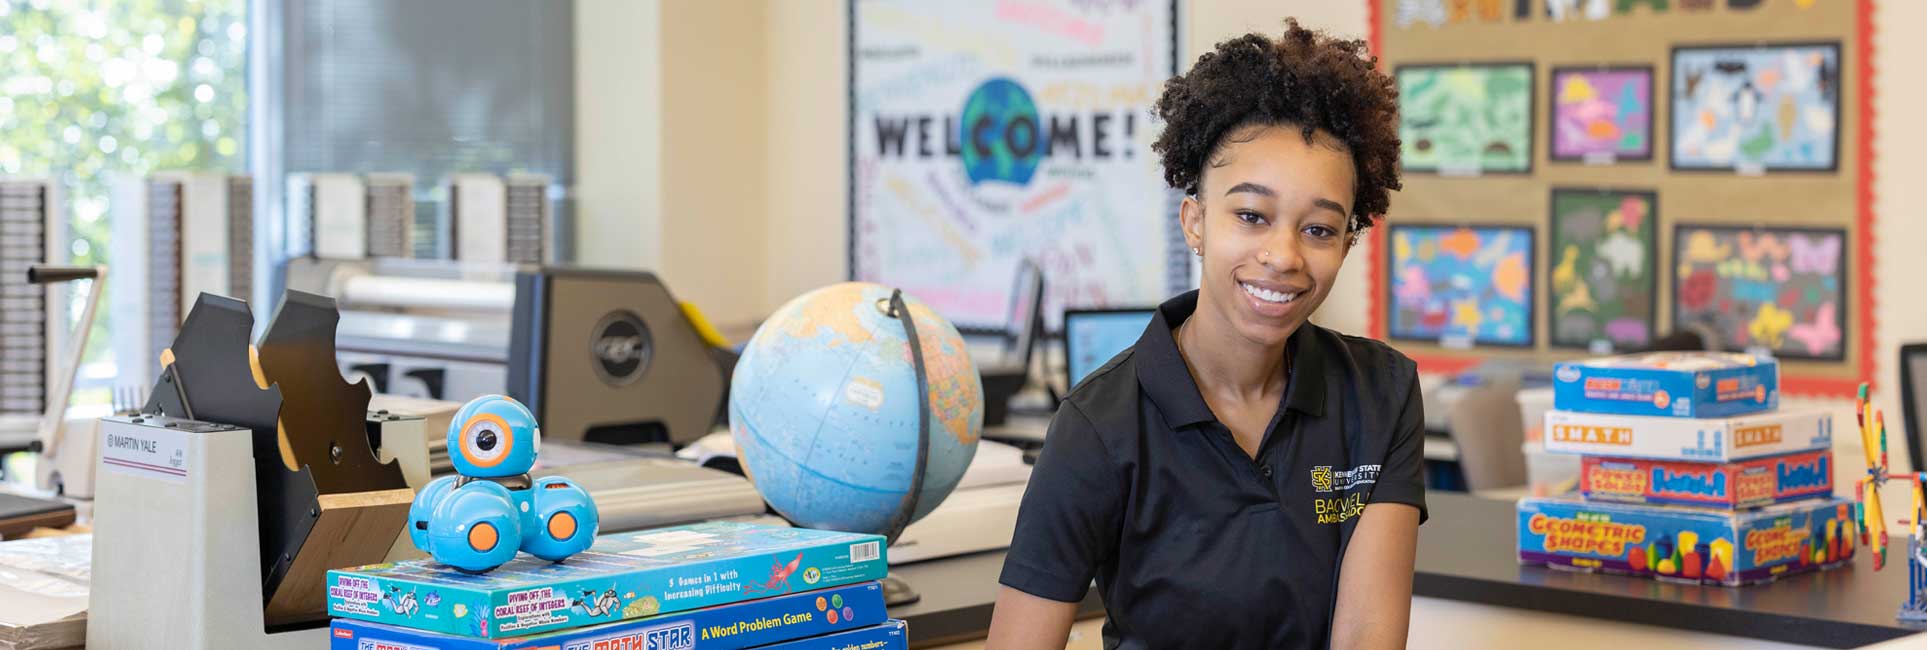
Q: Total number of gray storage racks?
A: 4